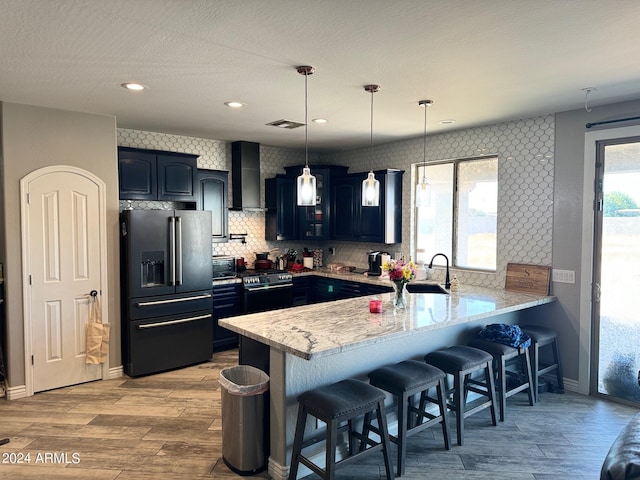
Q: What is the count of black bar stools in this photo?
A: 5